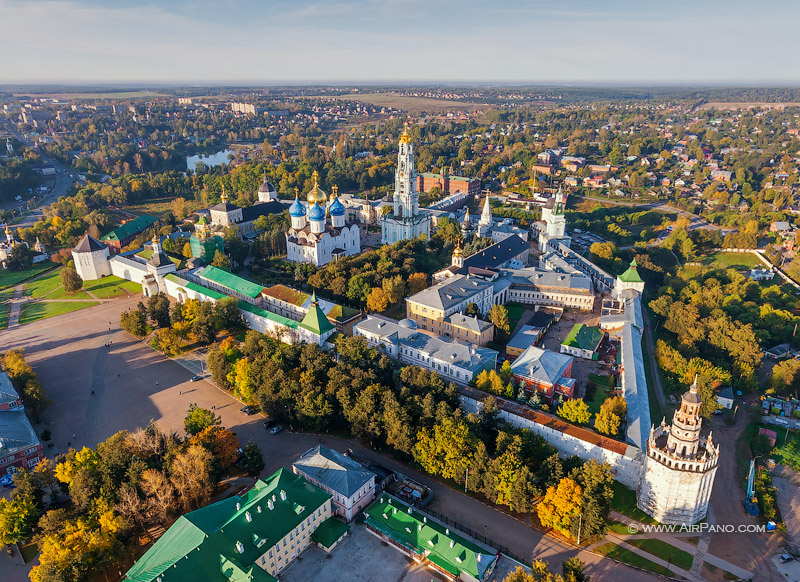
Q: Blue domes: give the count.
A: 3